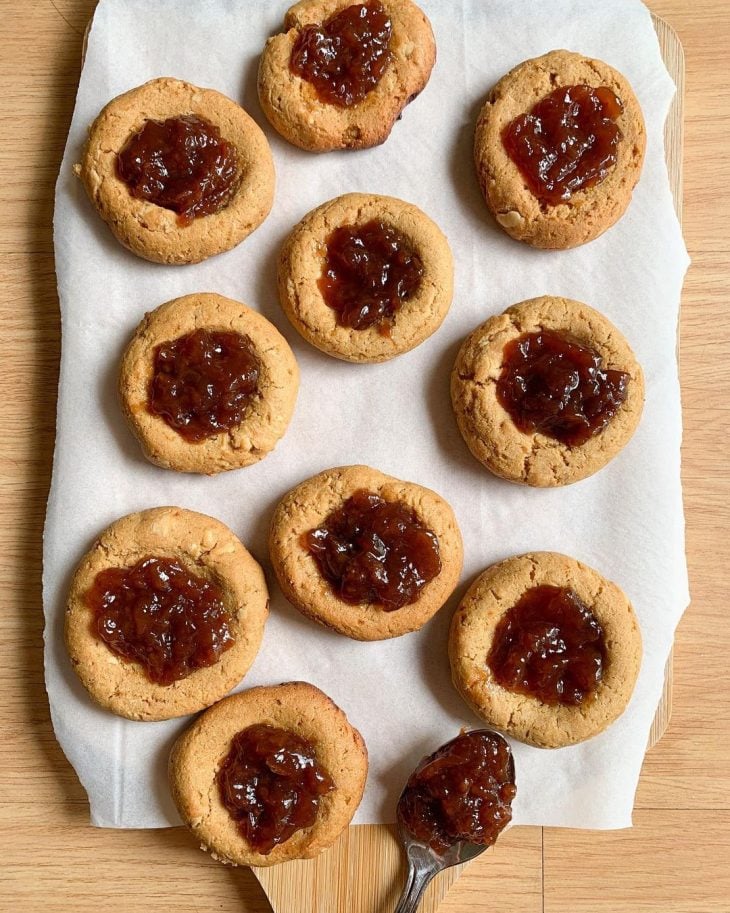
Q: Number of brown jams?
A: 11